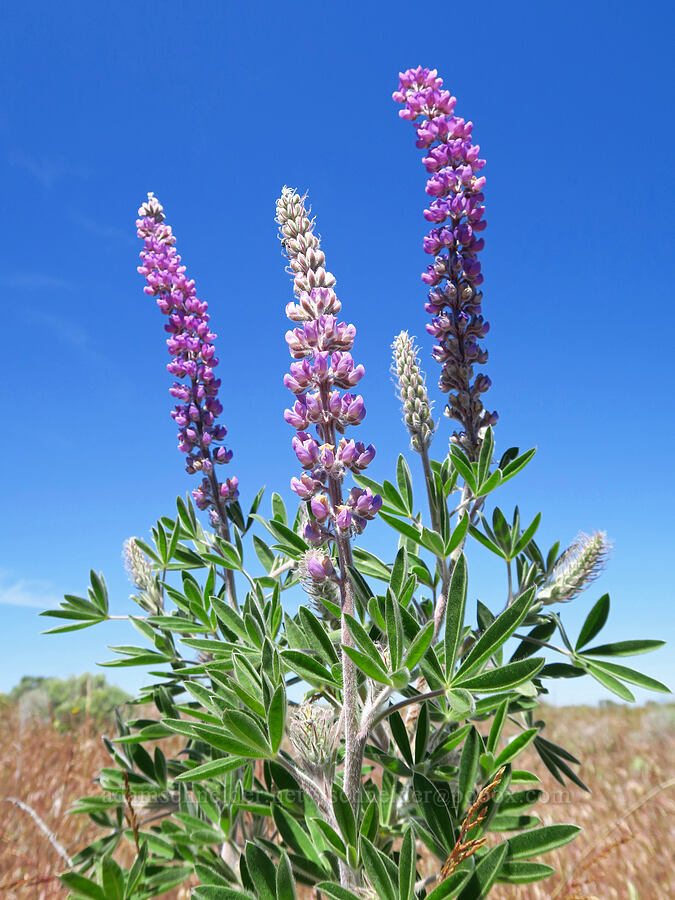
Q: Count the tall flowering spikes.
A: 3